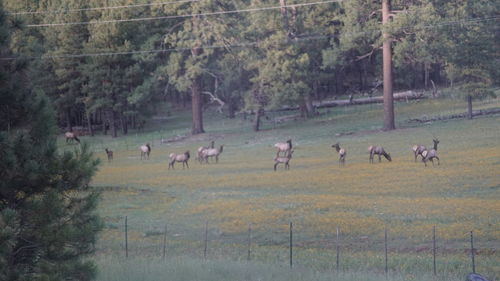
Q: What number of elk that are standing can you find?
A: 12